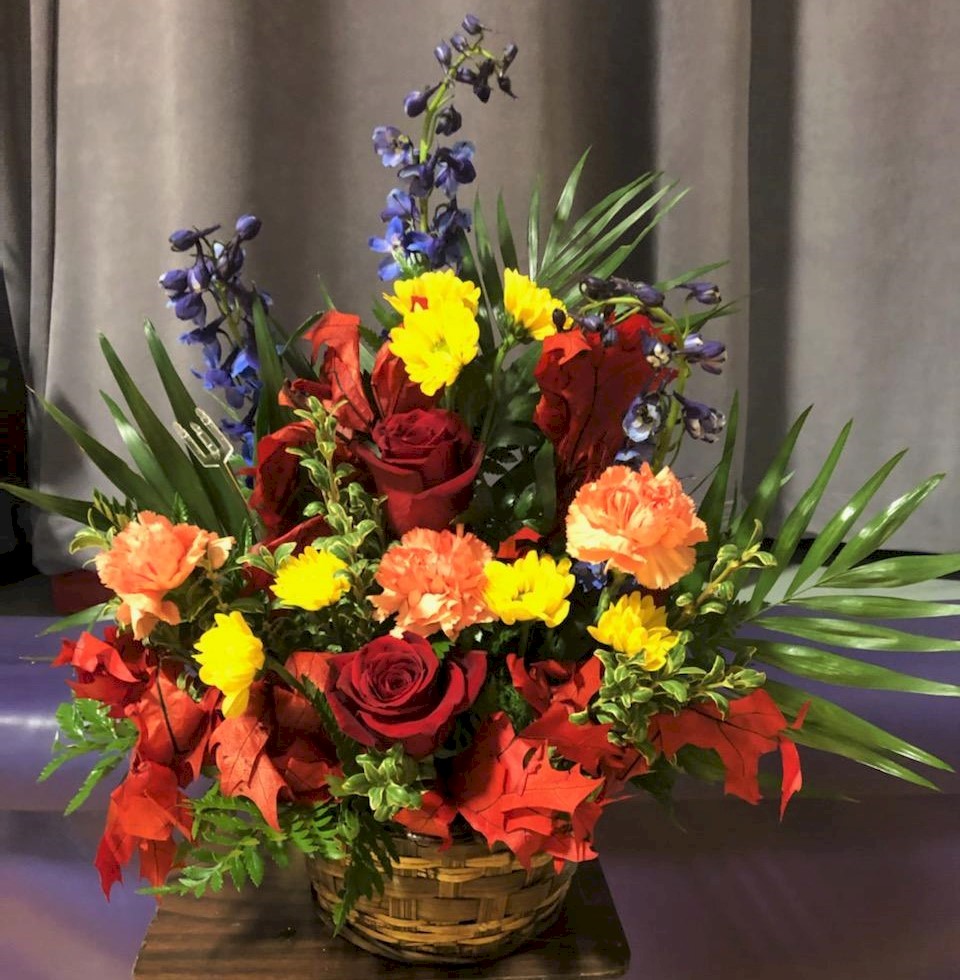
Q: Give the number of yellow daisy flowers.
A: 7